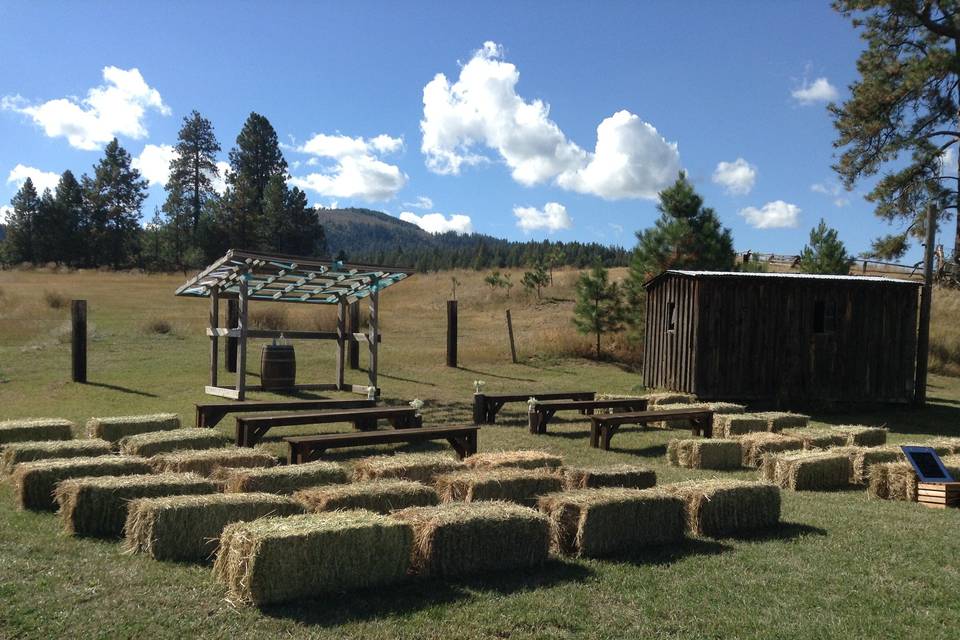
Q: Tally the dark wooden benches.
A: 6